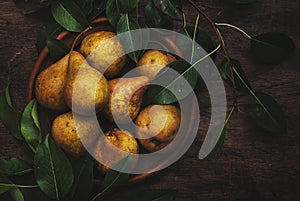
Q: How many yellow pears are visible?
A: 8